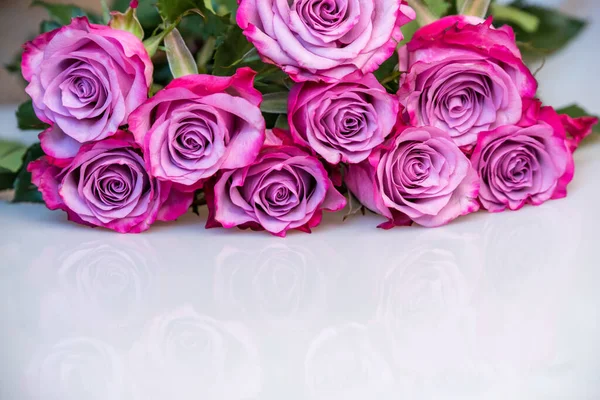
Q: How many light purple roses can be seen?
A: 9